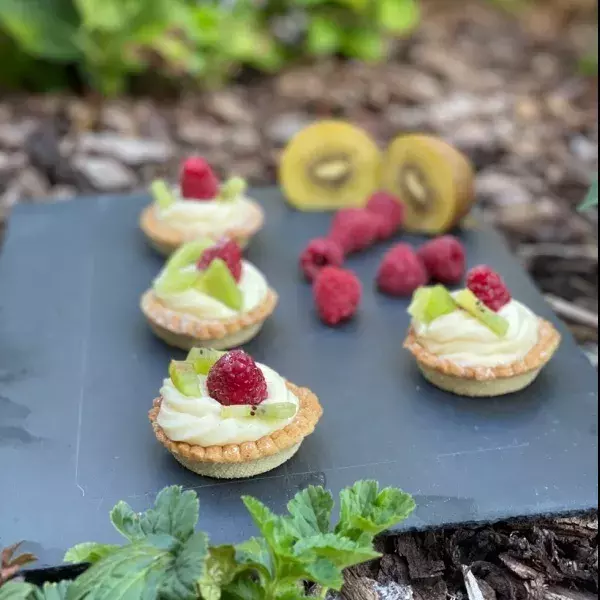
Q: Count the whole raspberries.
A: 10